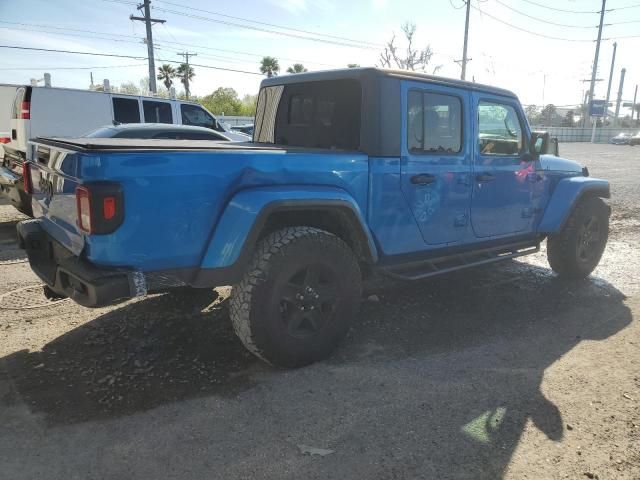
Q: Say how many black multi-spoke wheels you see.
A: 2